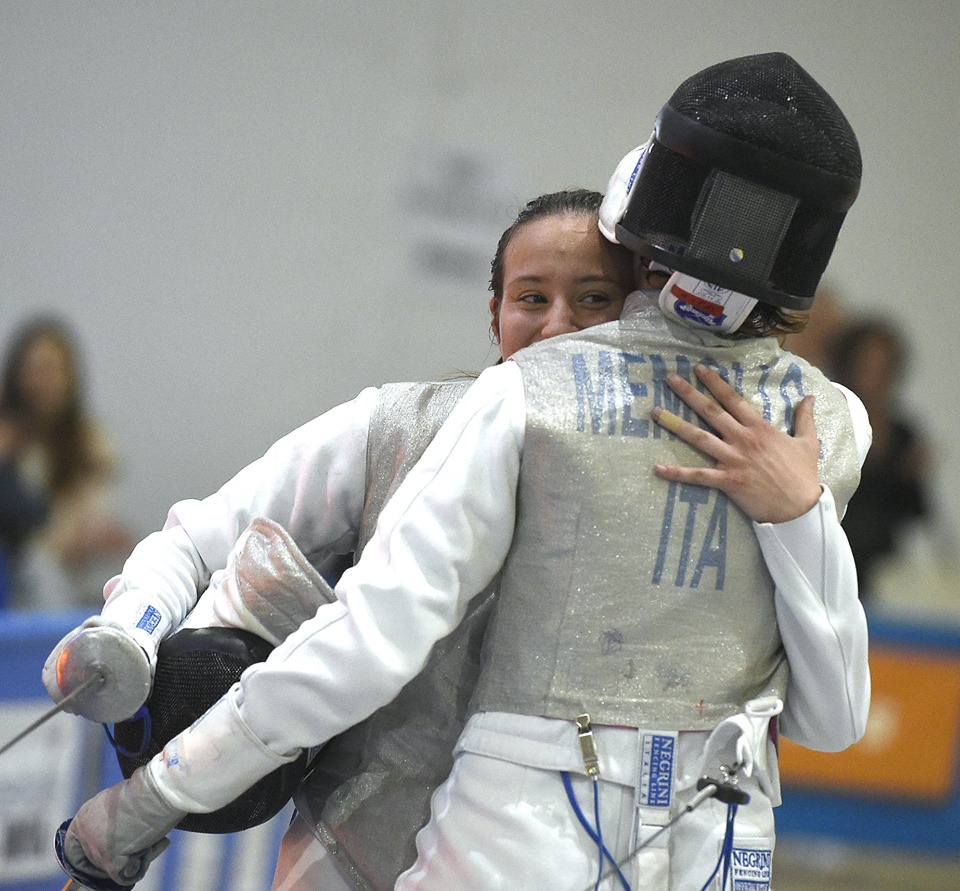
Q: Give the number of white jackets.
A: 2